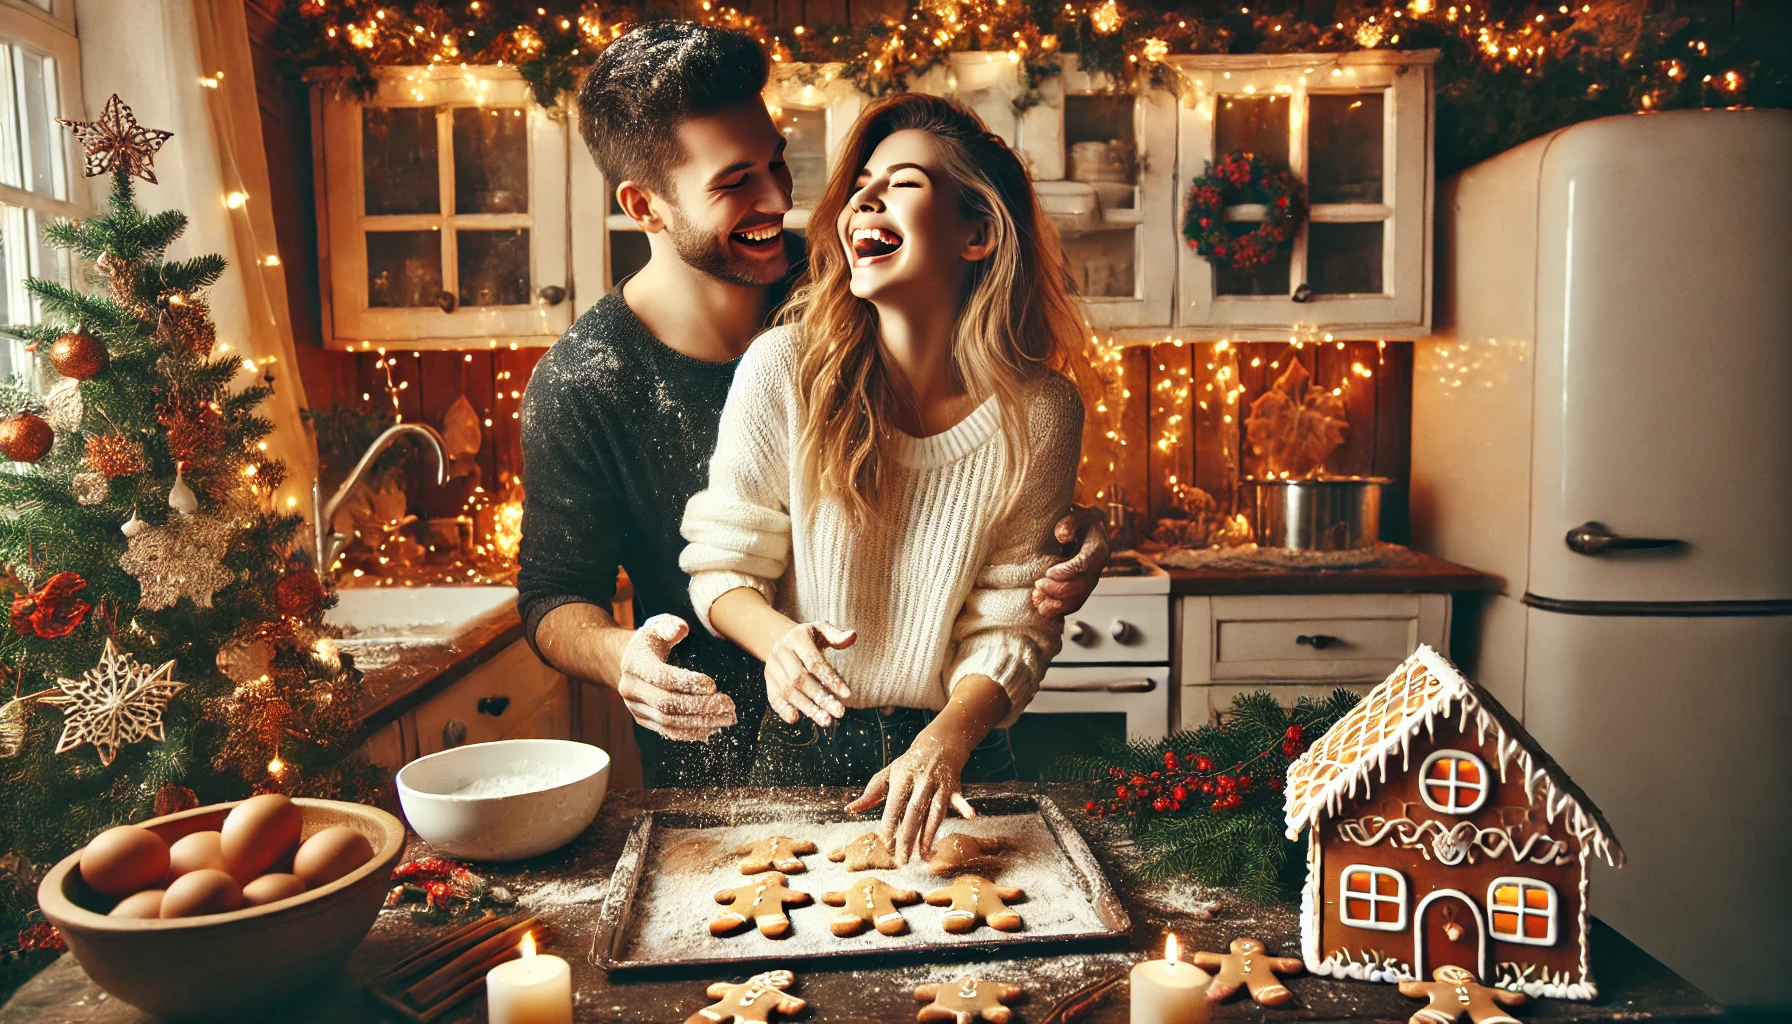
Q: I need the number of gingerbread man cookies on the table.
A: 10